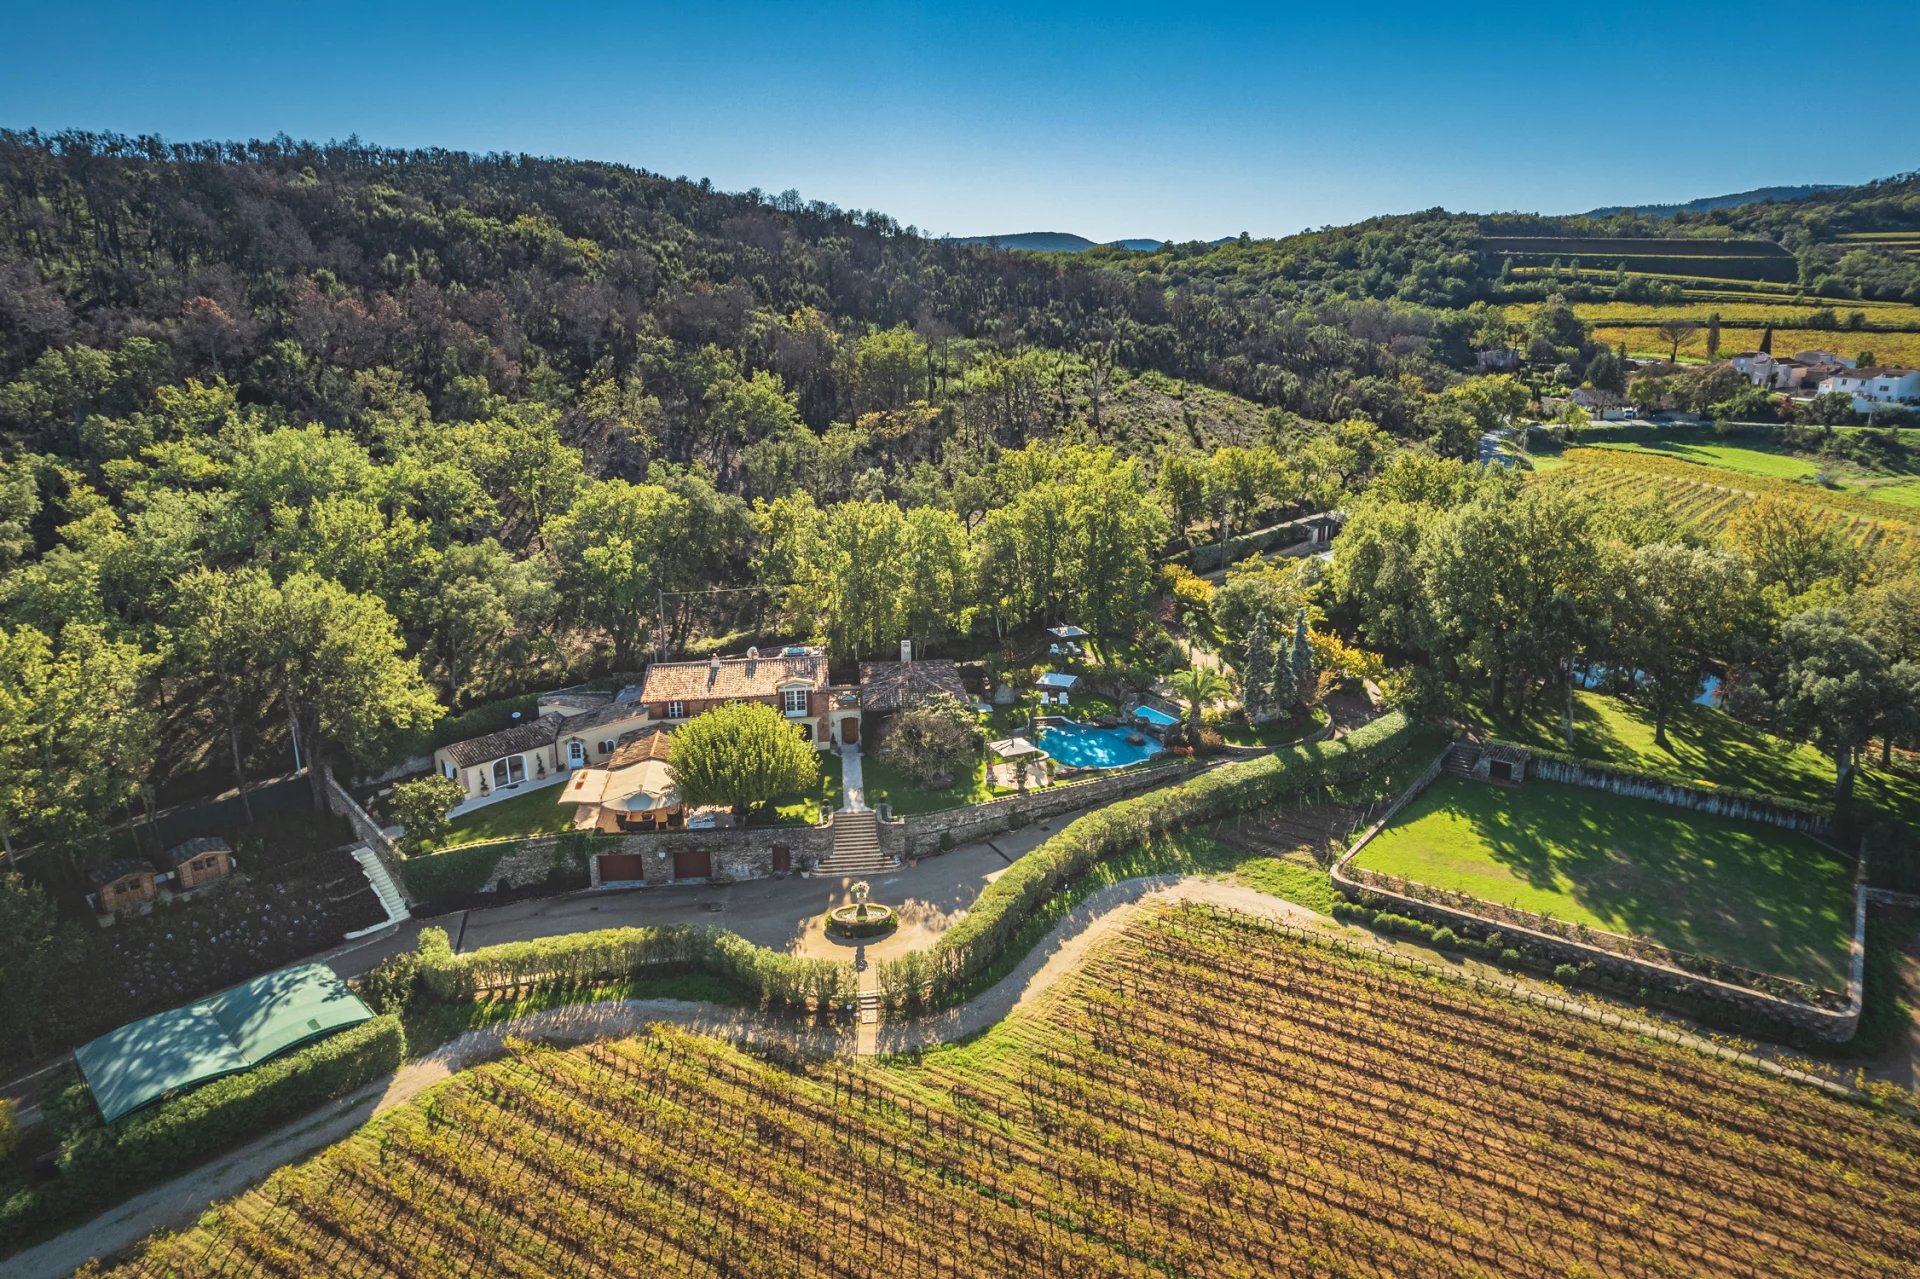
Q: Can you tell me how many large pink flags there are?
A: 0